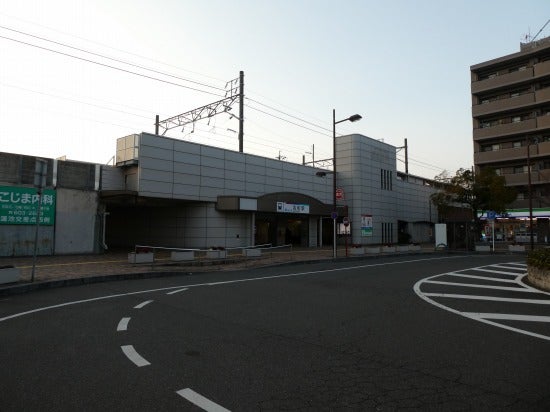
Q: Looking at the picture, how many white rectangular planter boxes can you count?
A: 12